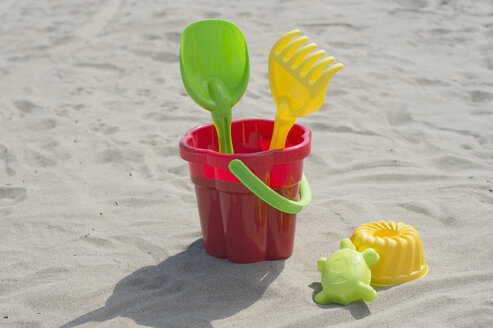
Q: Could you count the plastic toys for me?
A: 5